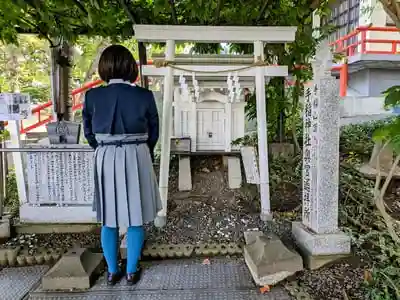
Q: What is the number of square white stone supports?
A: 2